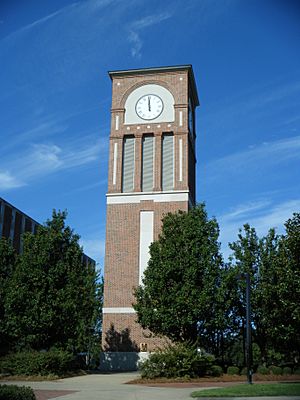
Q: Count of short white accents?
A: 2